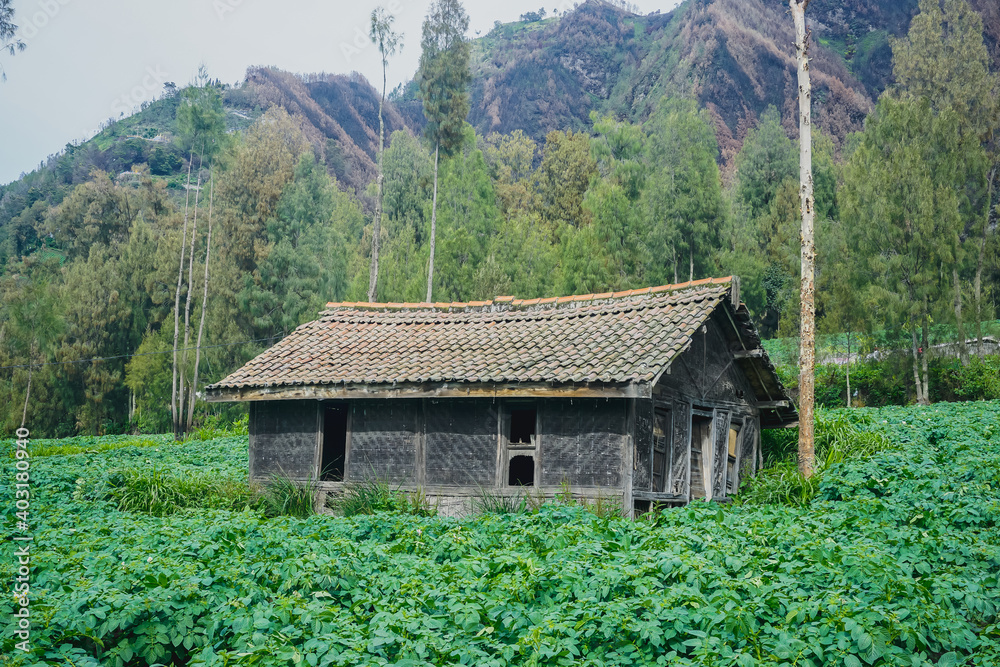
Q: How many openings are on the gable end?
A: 3